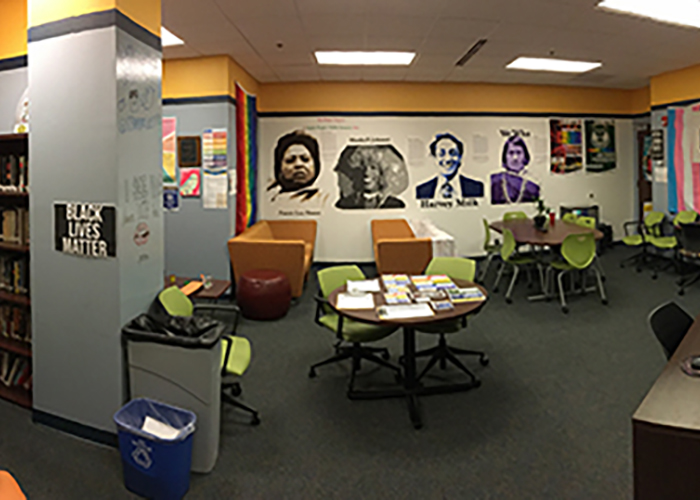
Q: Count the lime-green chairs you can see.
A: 11